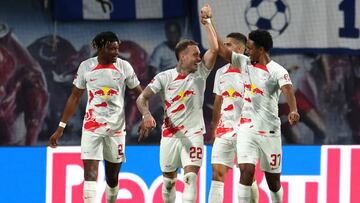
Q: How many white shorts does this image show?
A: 4